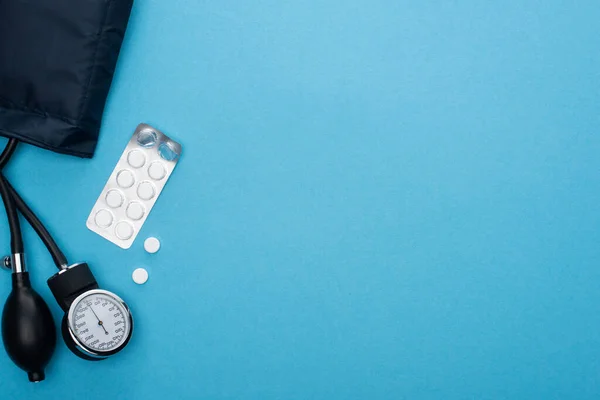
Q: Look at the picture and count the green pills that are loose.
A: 0